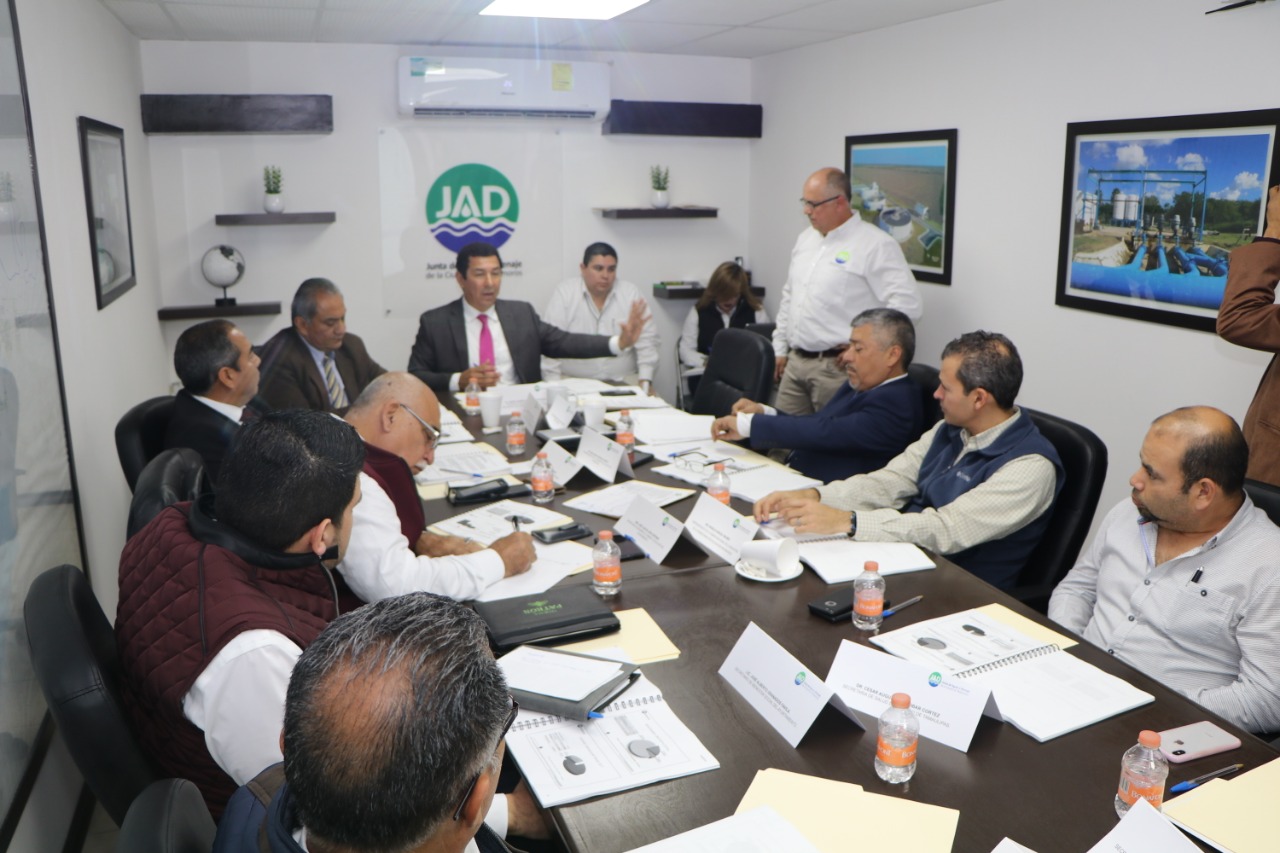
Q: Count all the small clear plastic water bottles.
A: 9